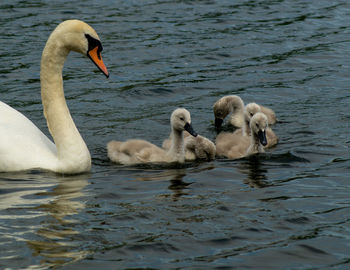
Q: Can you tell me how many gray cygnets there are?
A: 5